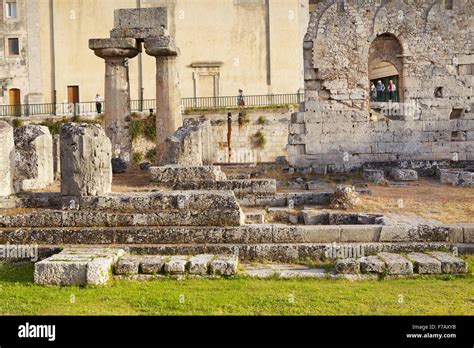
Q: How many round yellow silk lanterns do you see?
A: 0